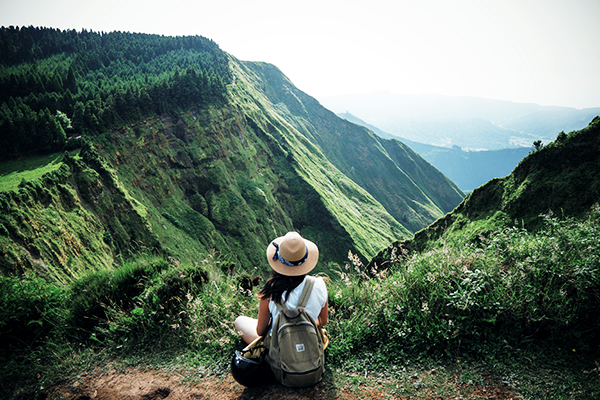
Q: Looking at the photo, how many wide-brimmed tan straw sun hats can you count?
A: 1